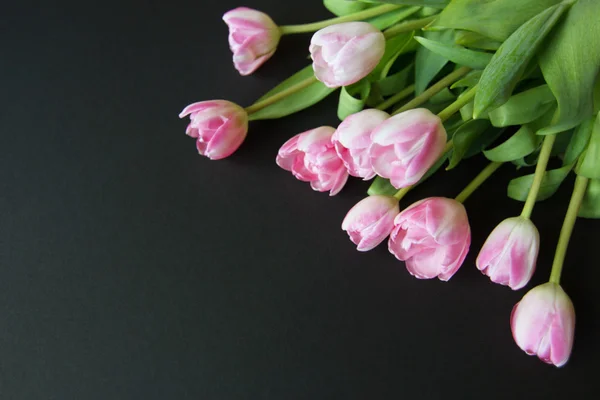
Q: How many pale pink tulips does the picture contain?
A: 10